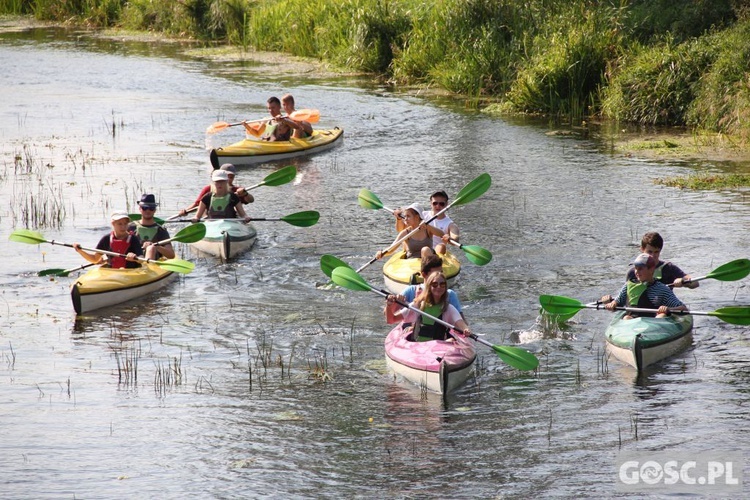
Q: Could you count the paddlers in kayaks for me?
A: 12